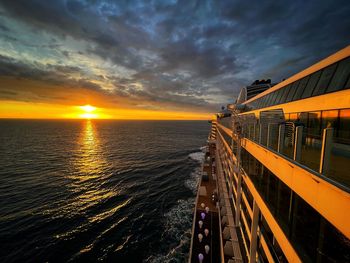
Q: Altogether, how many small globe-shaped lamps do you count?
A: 8